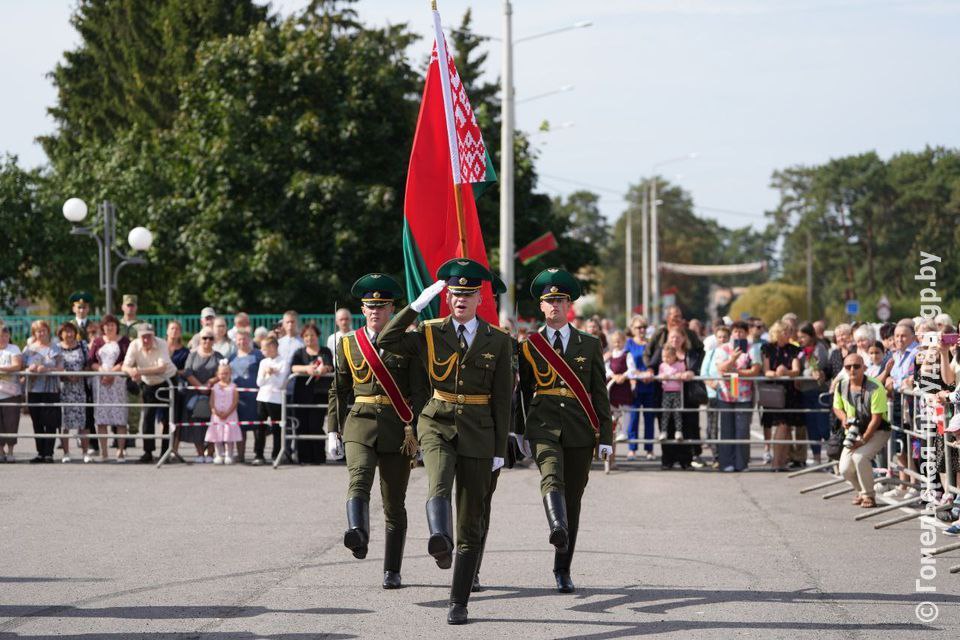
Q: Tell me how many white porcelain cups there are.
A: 0